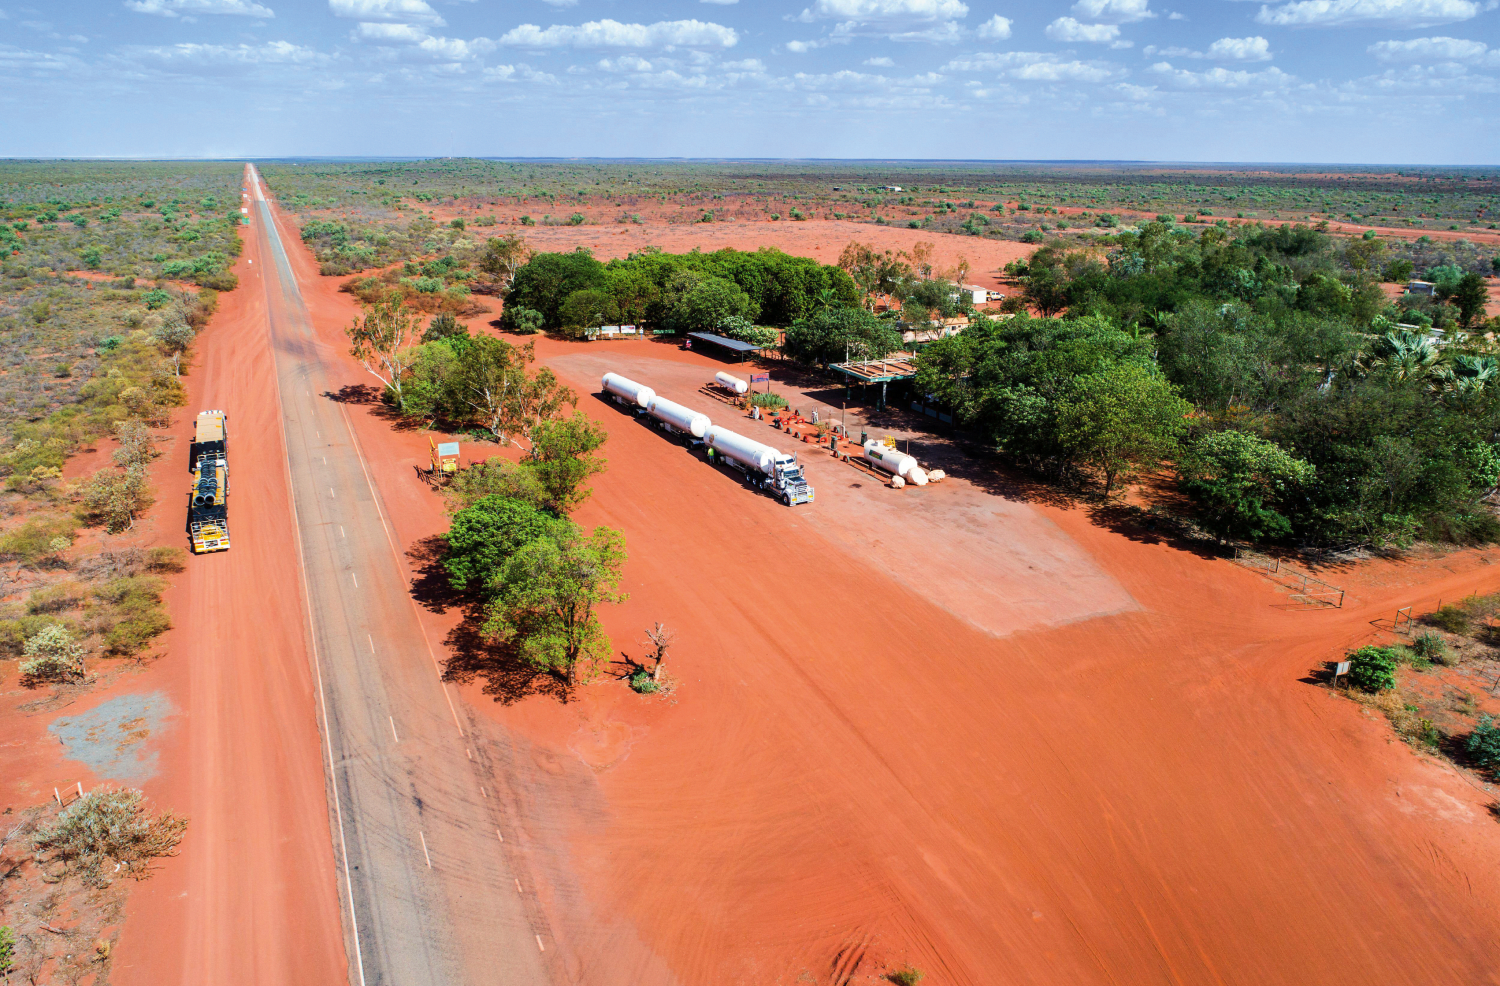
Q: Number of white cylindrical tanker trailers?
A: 3